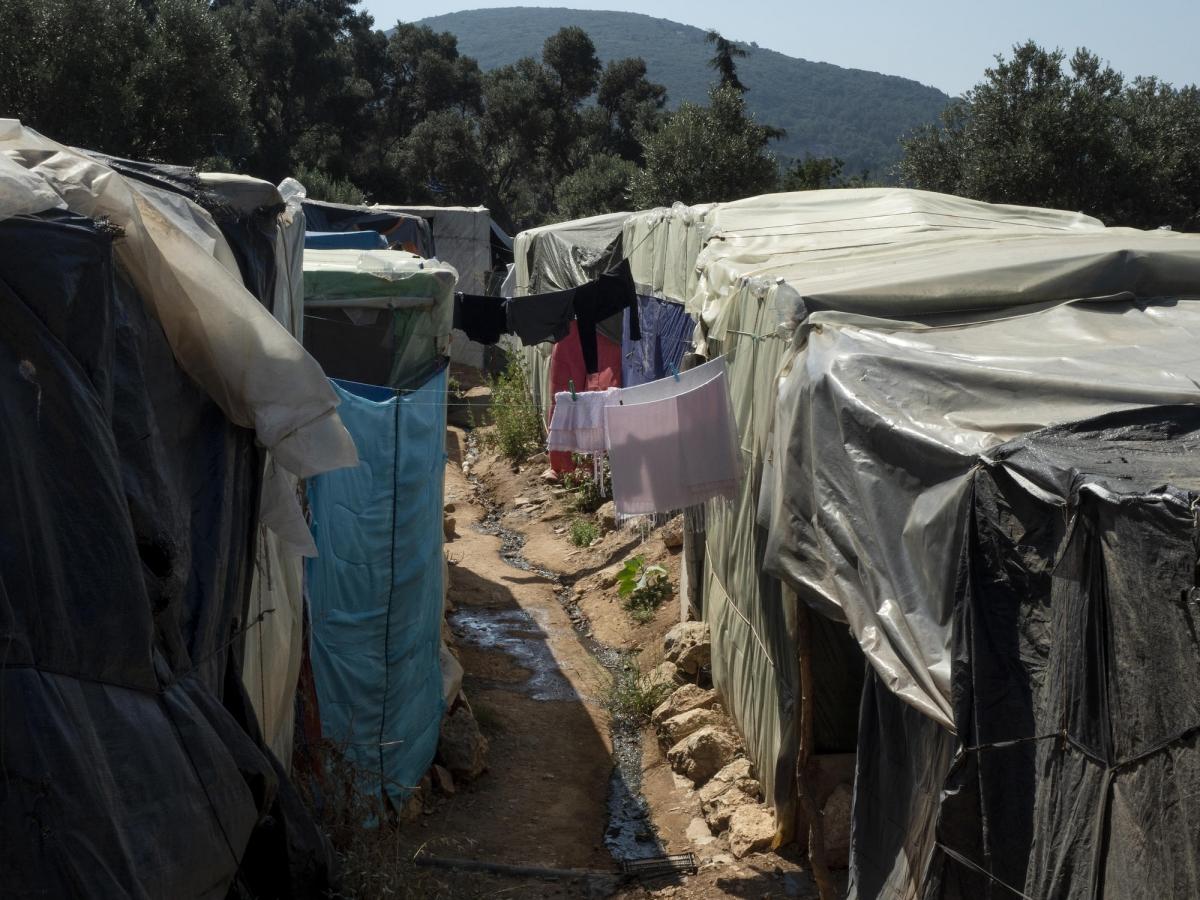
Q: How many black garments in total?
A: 3